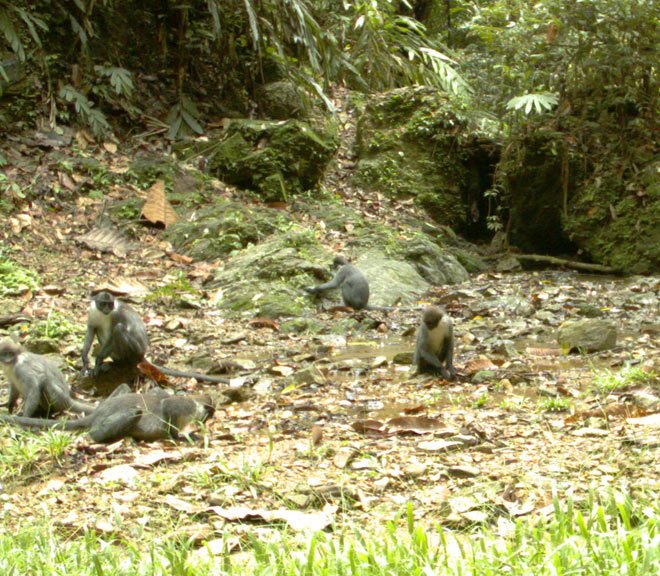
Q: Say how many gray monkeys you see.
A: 5